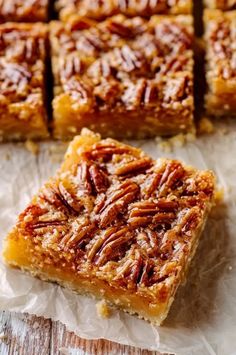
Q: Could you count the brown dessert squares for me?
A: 7